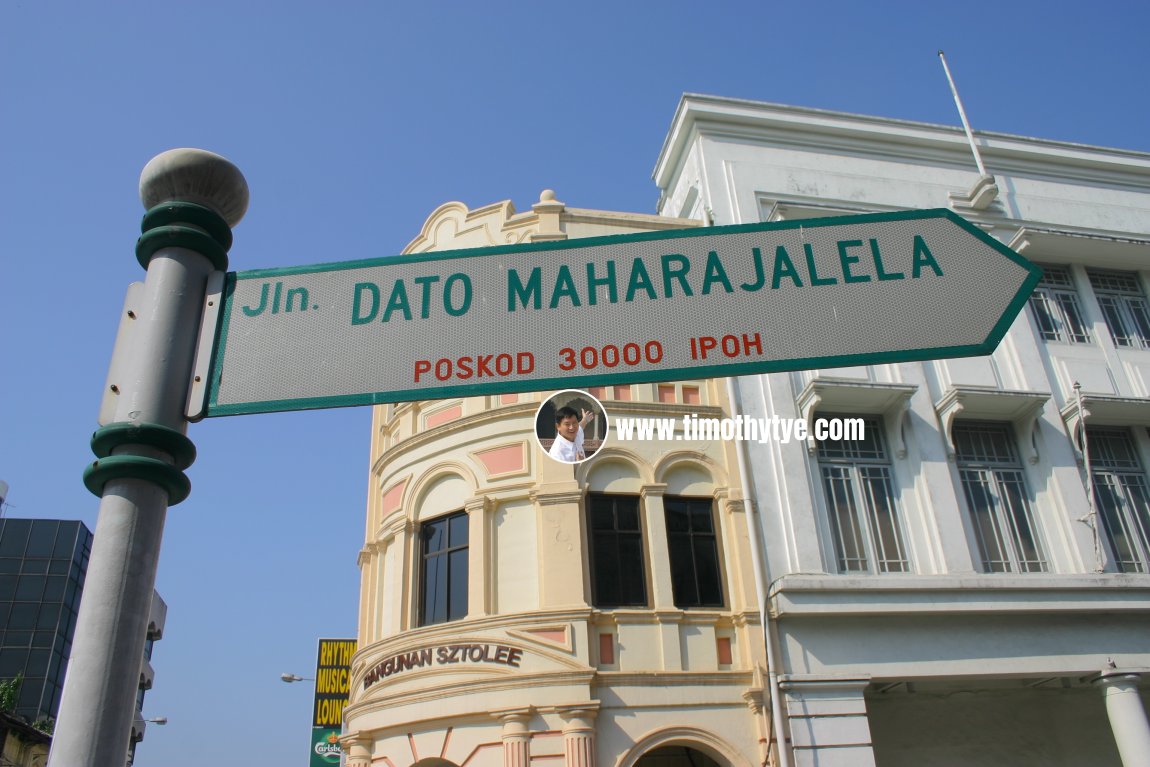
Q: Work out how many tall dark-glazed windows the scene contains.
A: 3